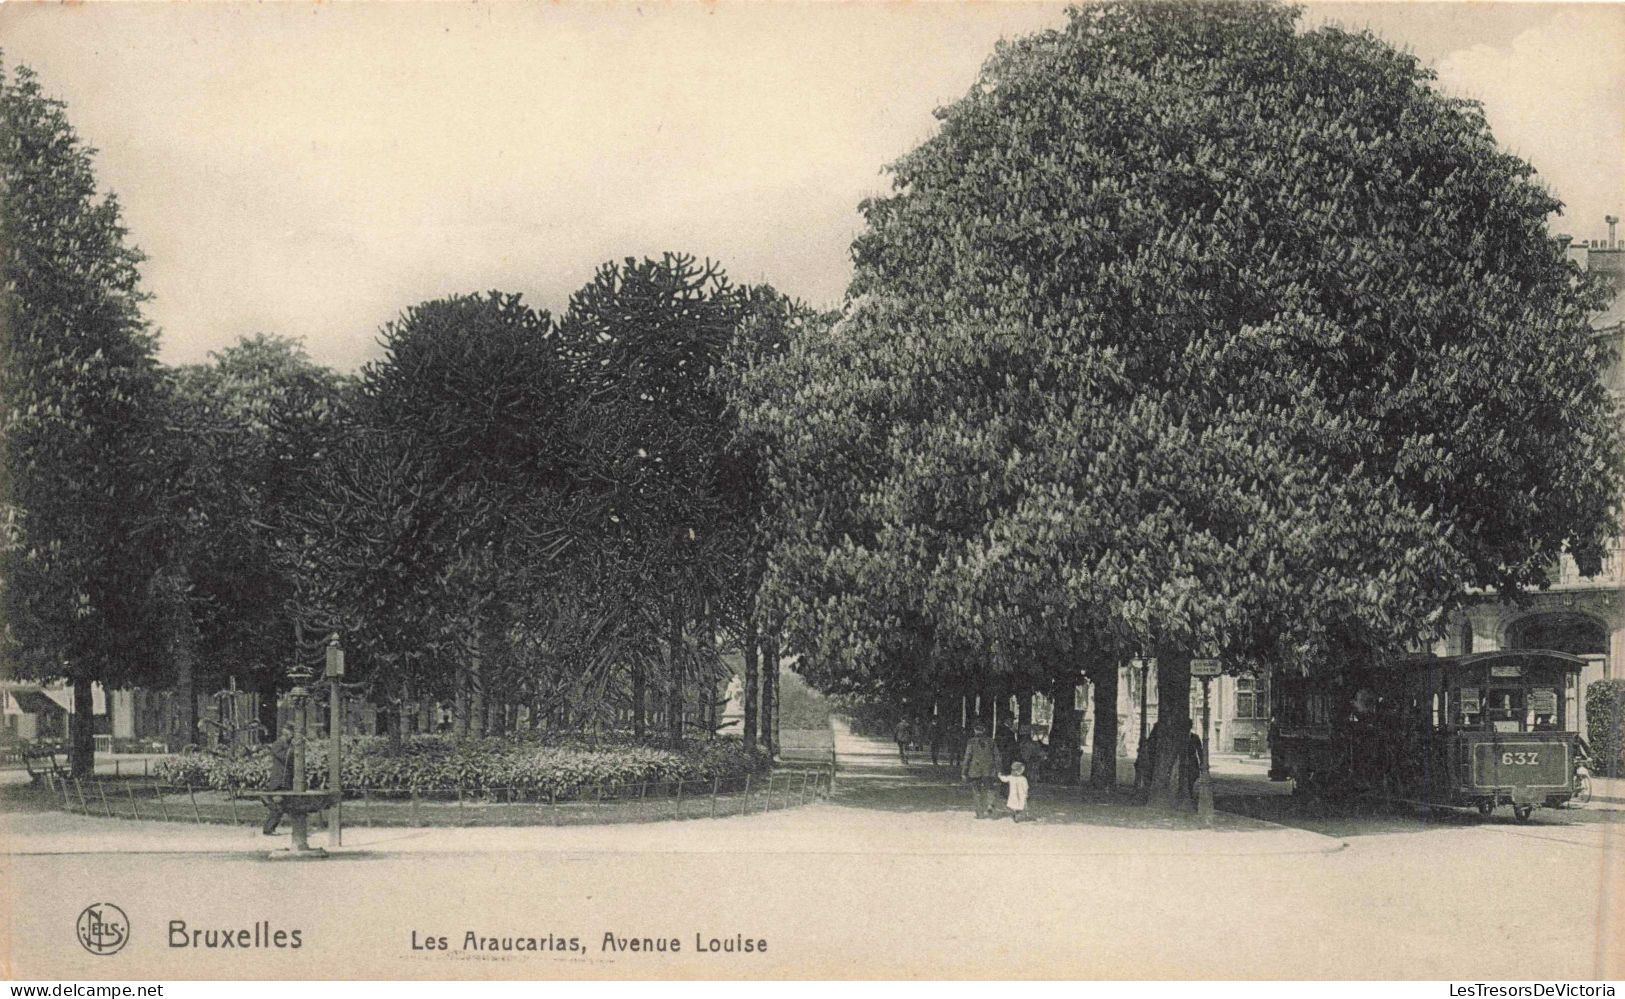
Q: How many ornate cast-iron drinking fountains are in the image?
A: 1